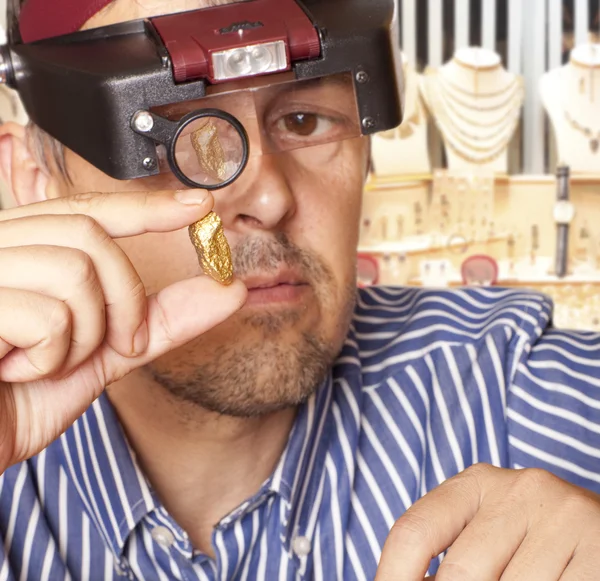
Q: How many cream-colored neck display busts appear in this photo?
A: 3